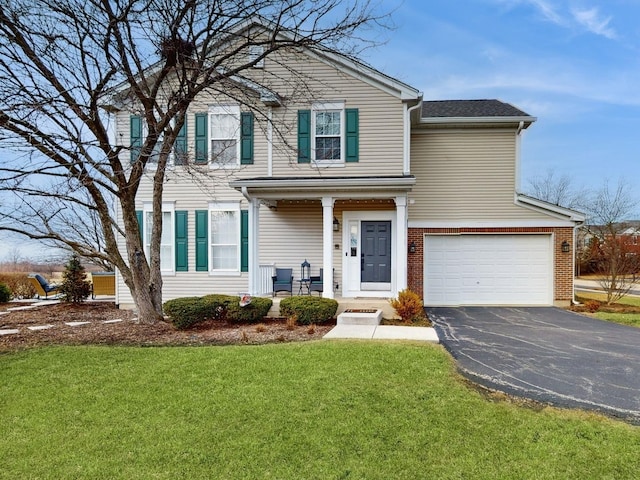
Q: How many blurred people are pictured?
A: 0